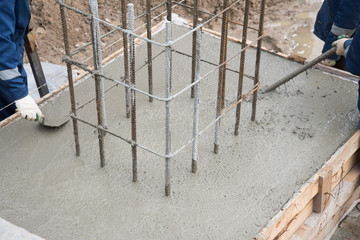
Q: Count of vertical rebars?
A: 14